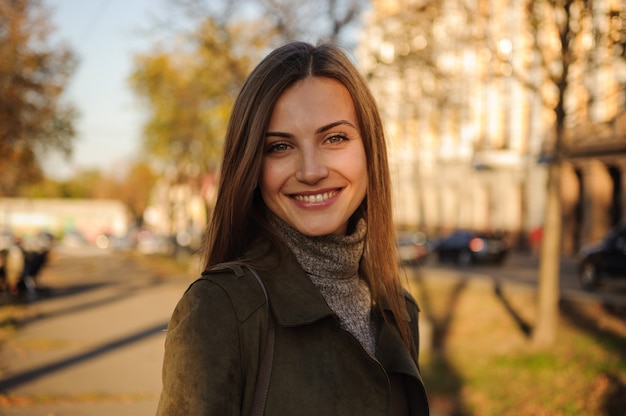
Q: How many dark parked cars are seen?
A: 2